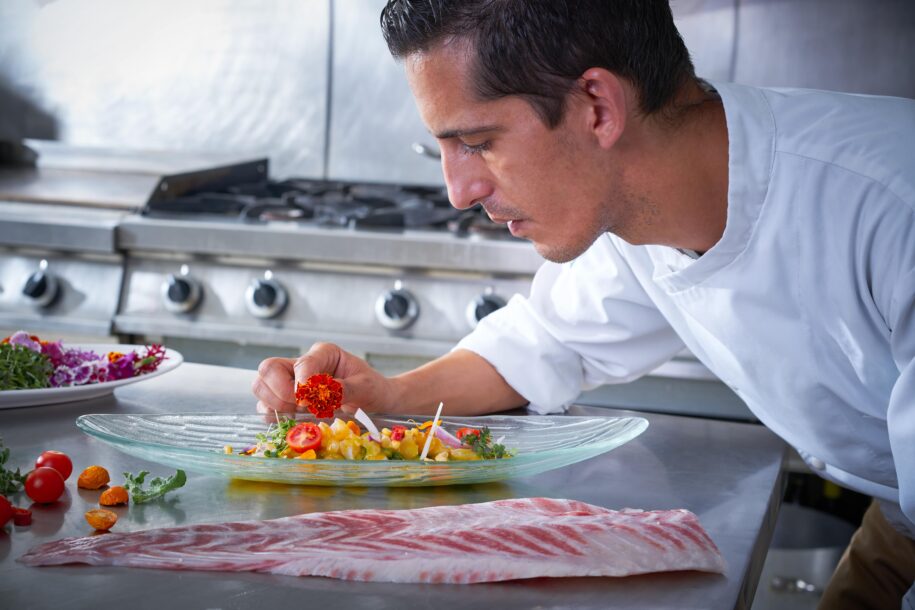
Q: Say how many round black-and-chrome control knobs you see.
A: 5